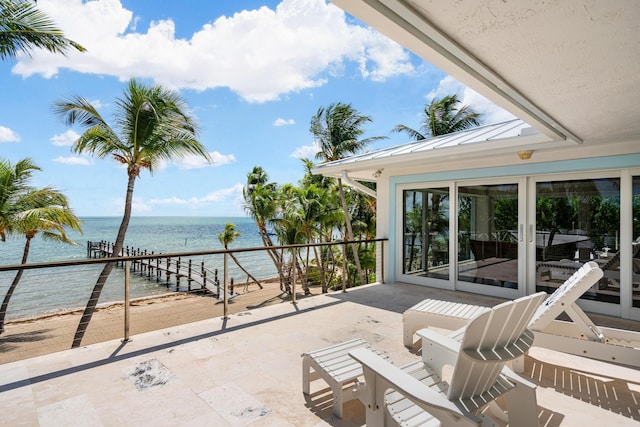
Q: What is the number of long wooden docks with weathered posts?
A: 1